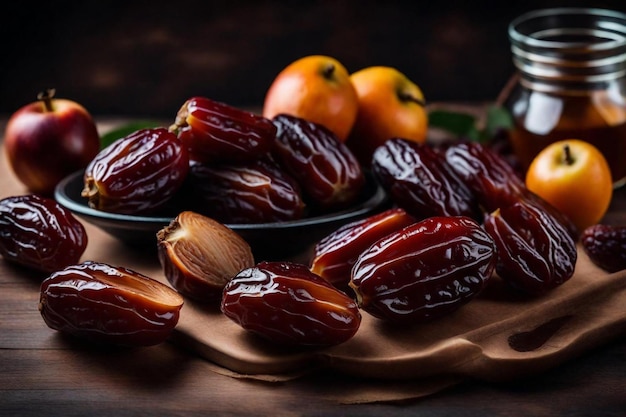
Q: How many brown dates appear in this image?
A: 14